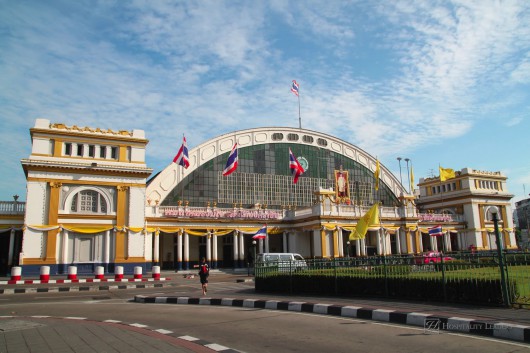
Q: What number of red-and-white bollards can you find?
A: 7